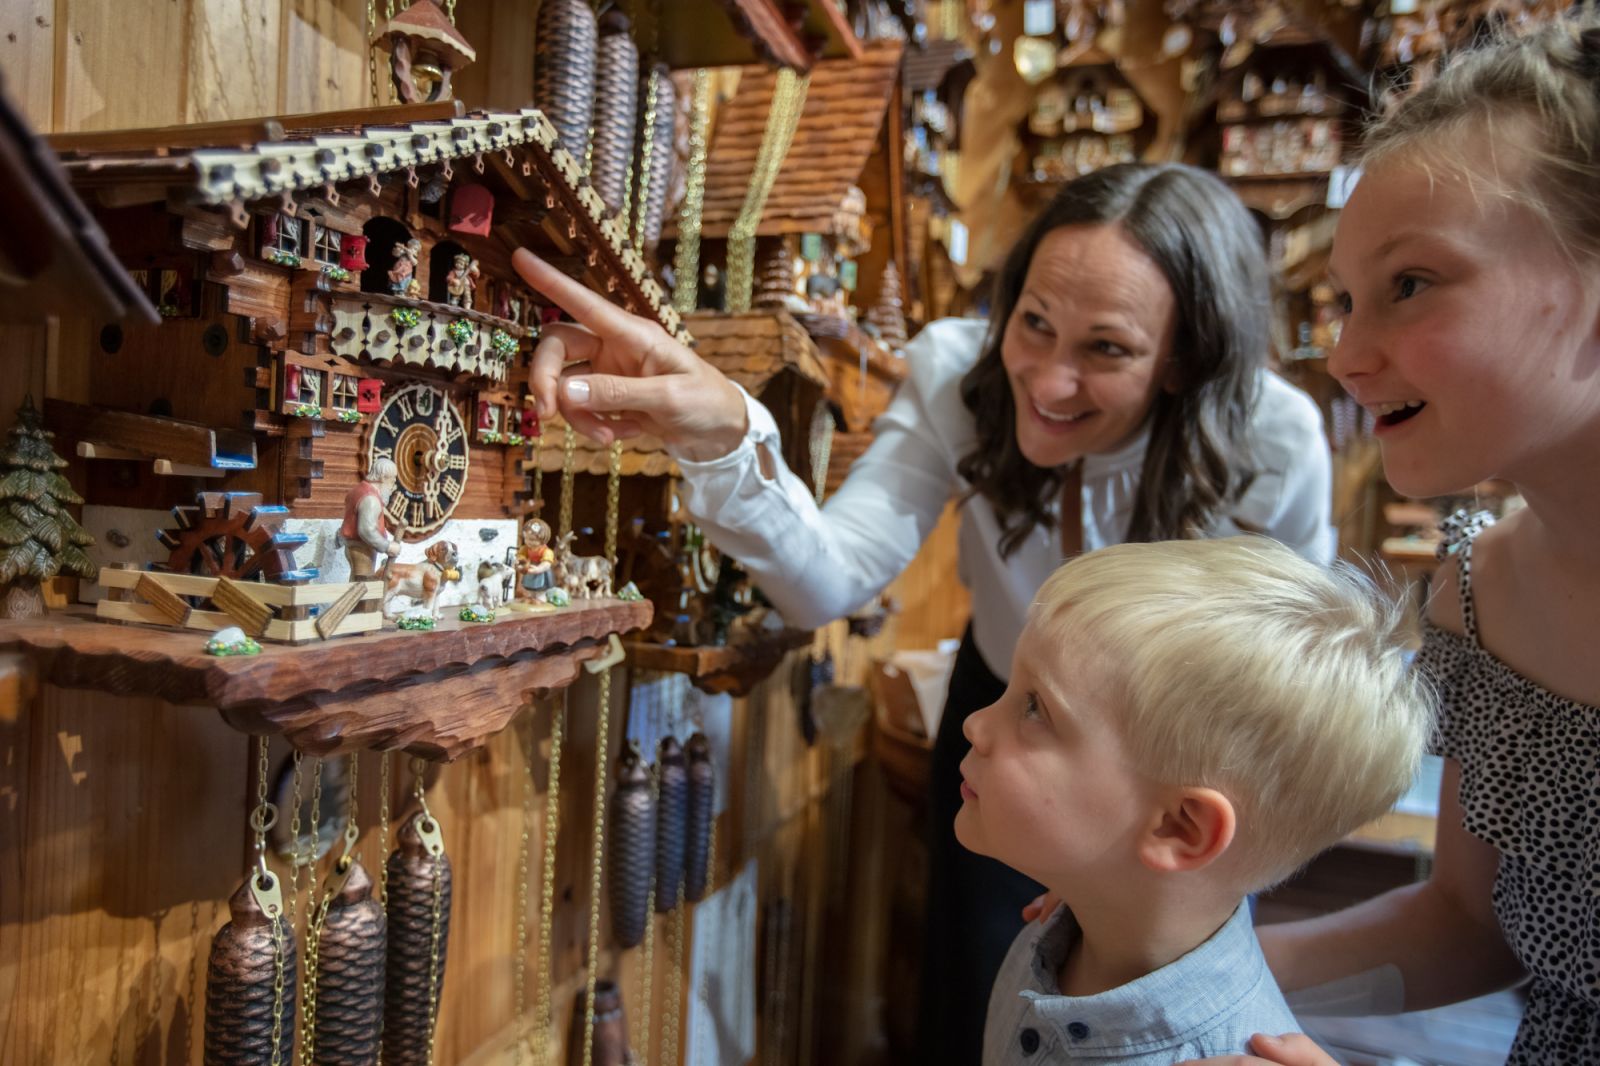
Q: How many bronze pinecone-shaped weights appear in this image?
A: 9